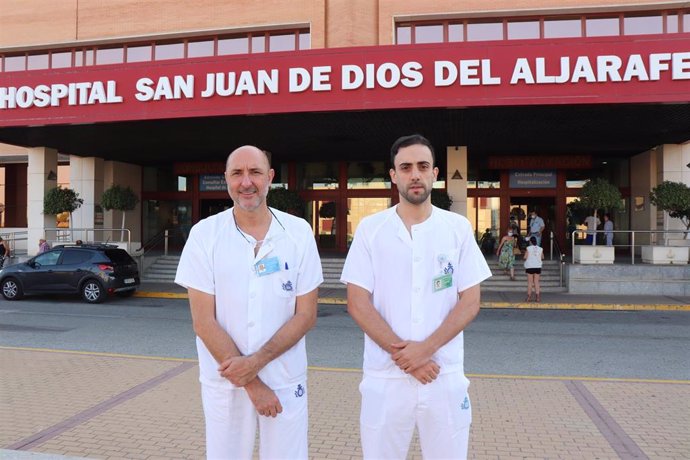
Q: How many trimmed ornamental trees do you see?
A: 6